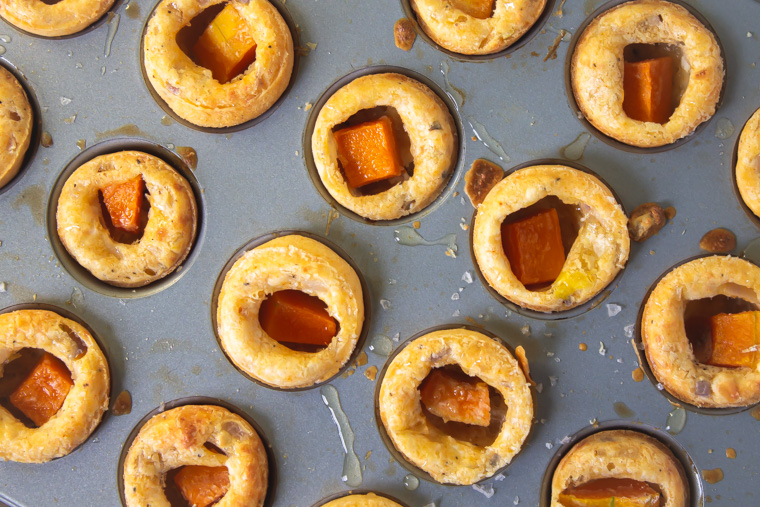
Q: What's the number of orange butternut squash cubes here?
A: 12